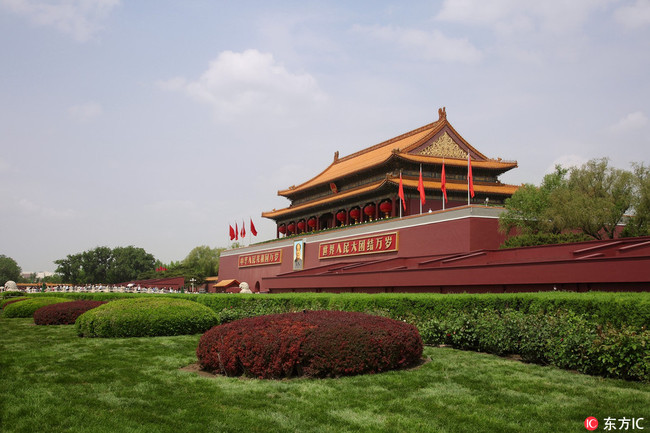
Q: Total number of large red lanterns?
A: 8